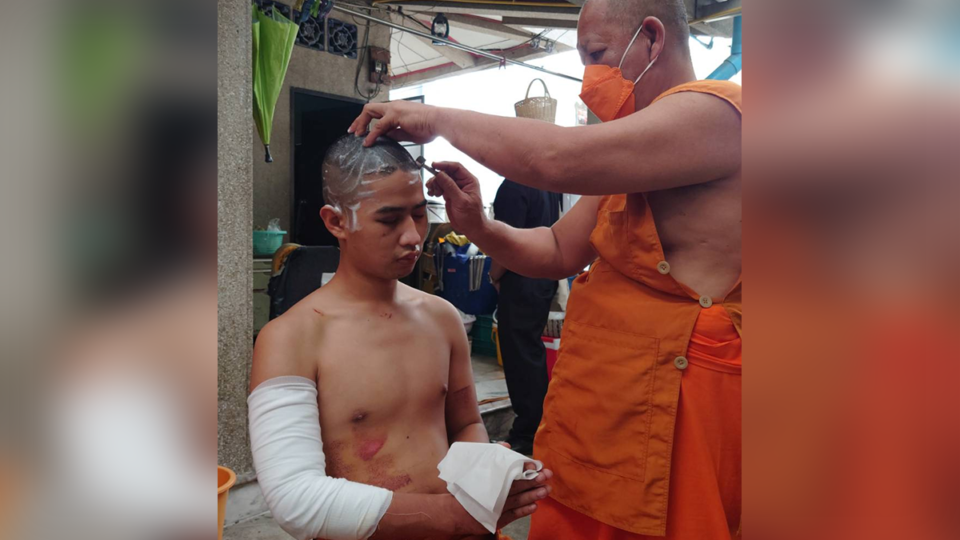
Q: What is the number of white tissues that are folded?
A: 1